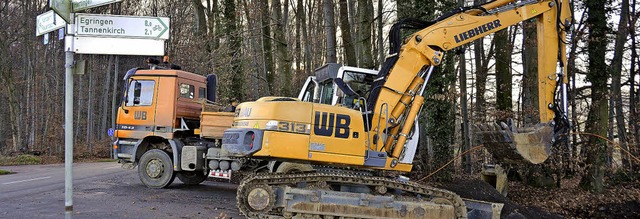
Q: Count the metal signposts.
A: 1